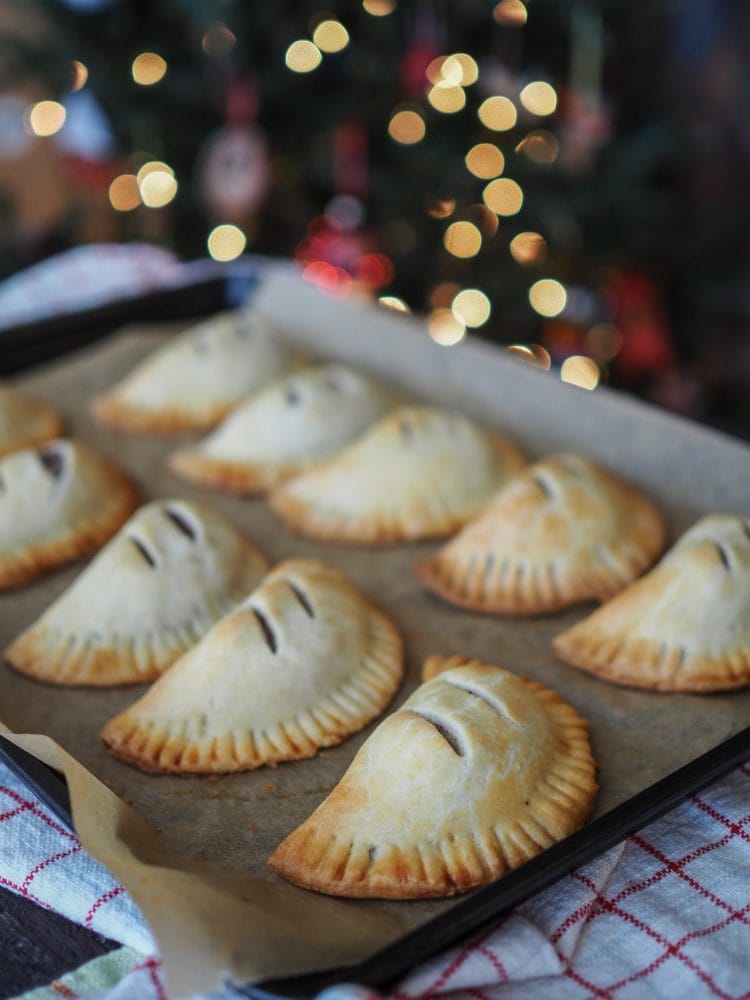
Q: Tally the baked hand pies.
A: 10